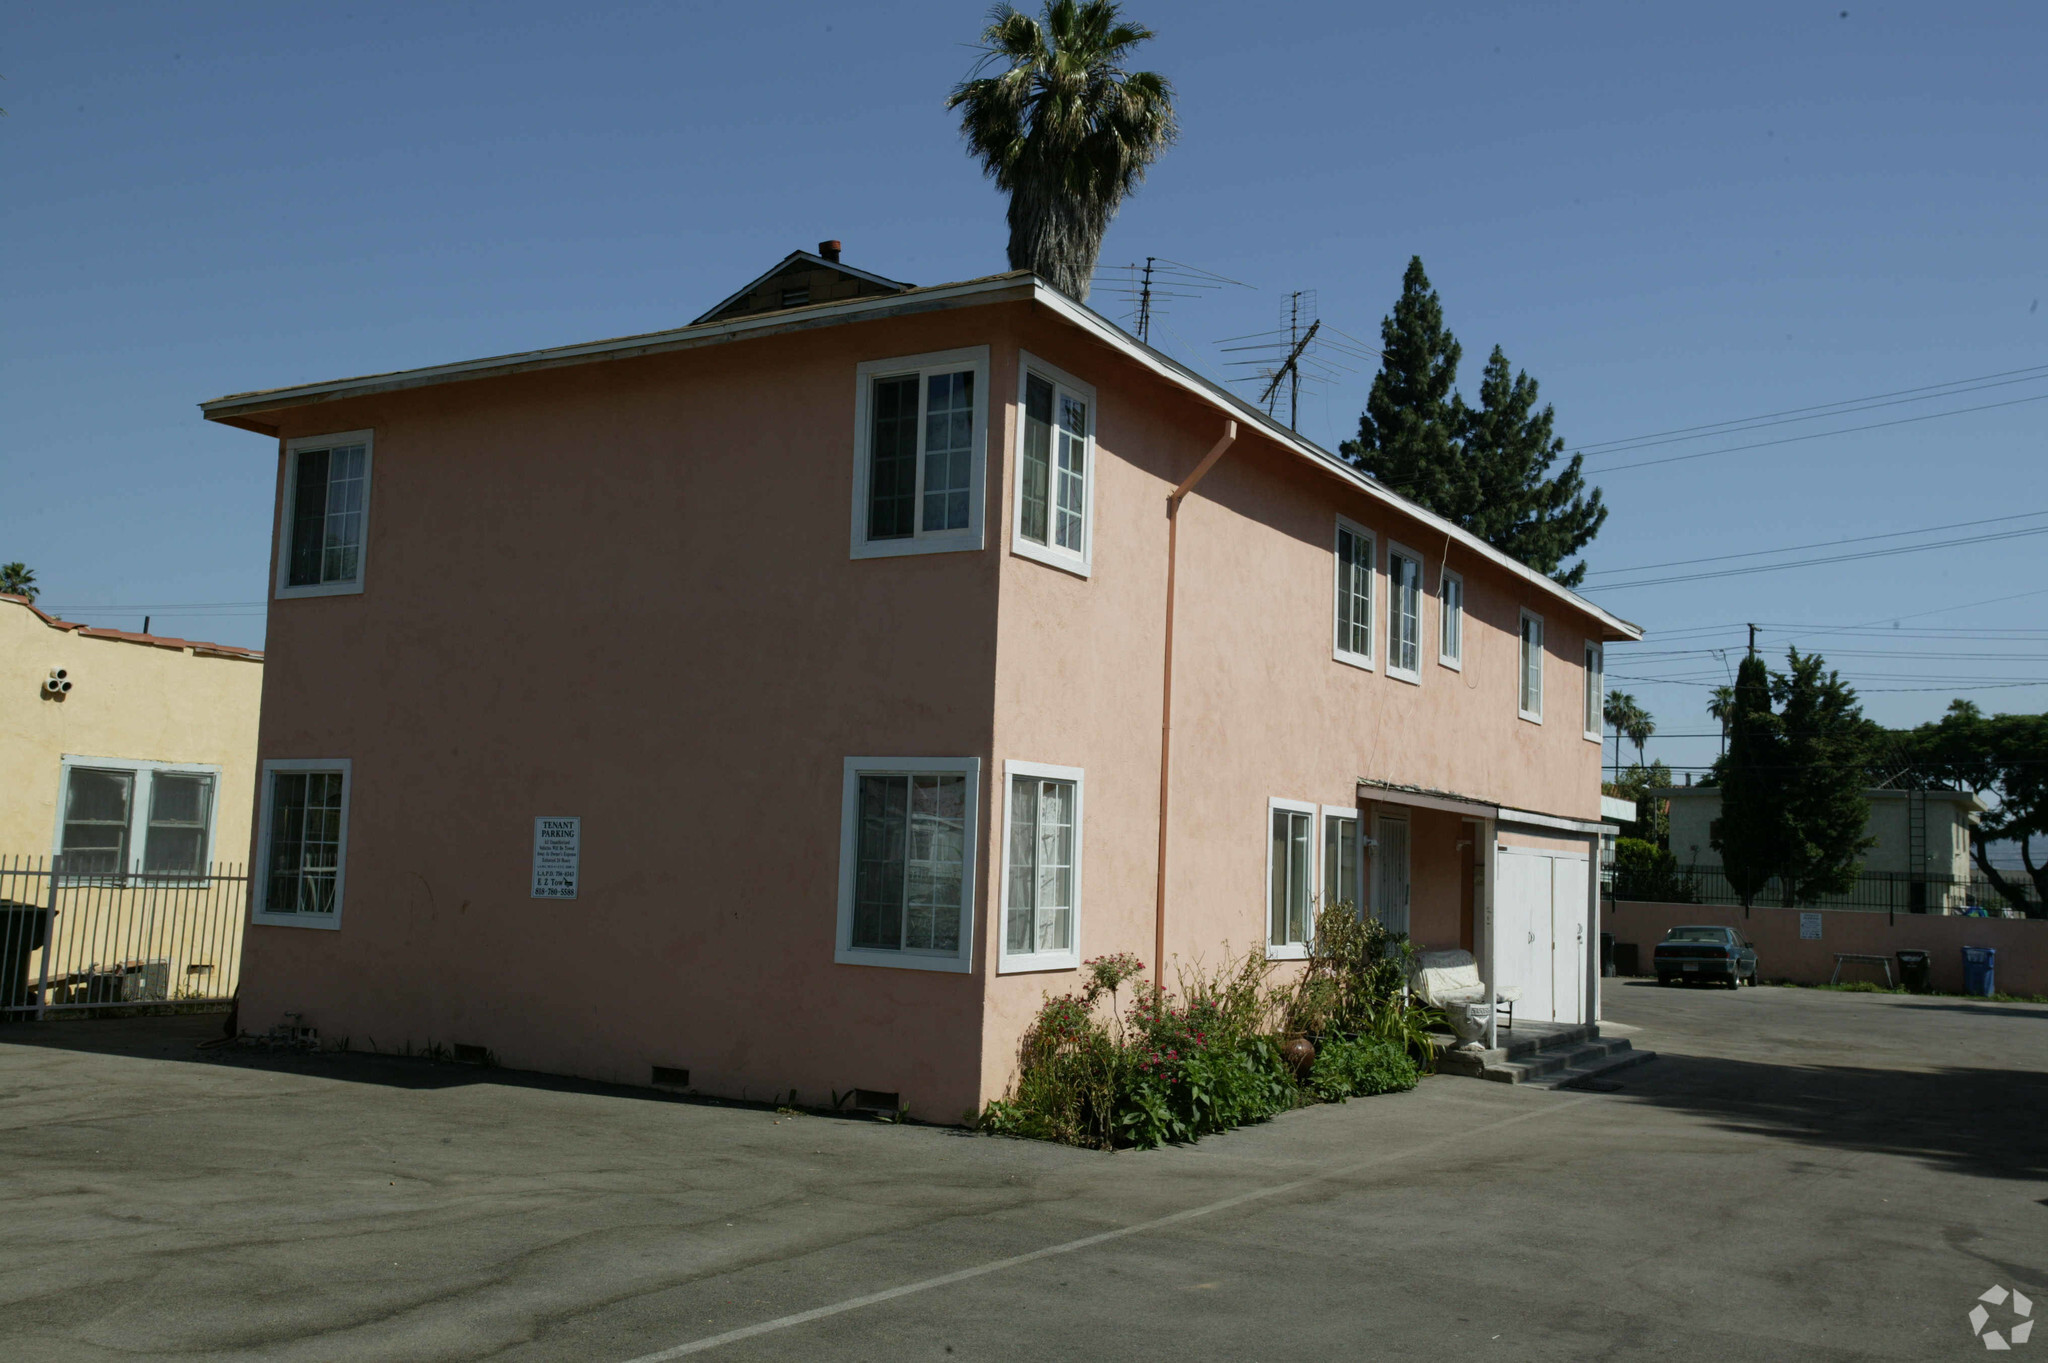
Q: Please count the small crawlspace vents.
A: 3